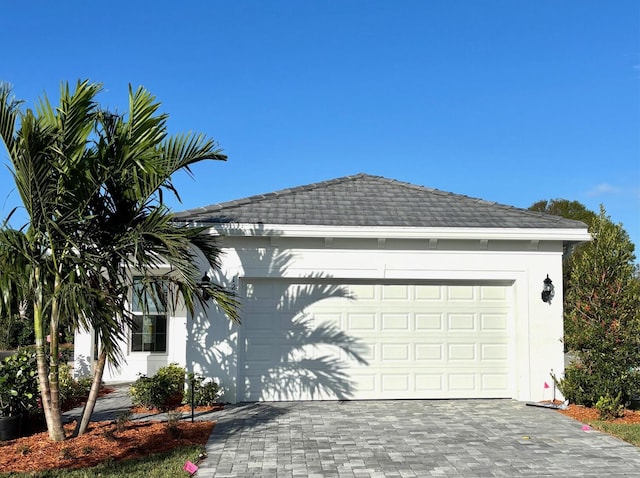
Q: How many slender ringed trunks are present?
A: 3